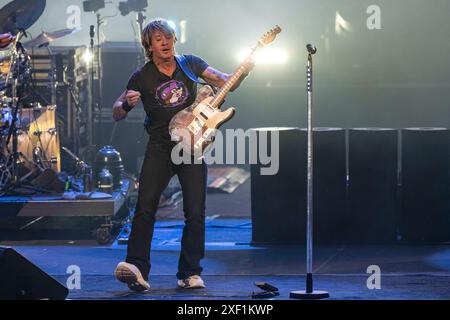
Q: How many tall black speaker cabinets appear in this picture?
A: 4